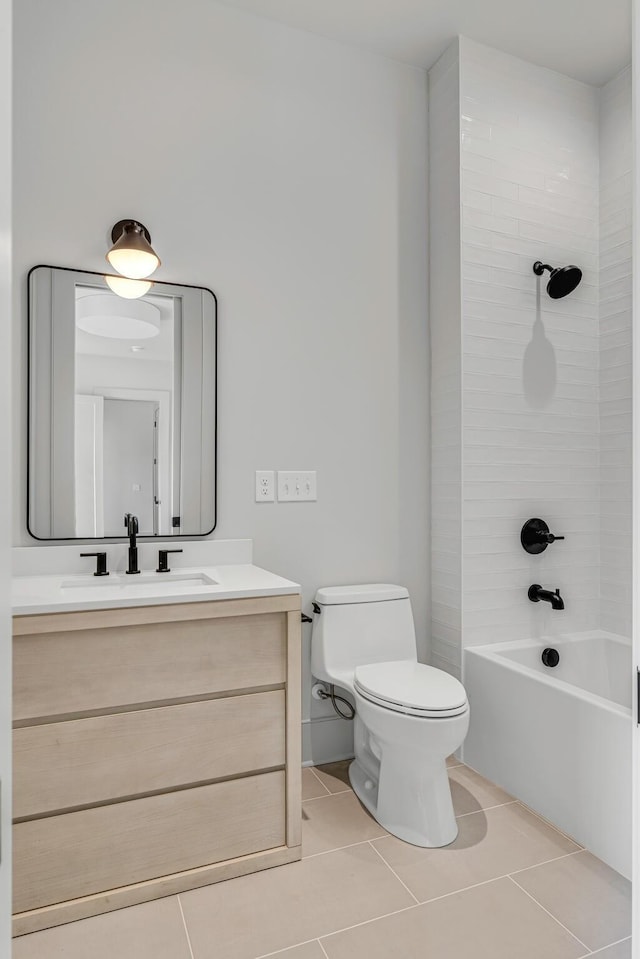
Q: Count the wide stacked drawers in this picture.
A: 3